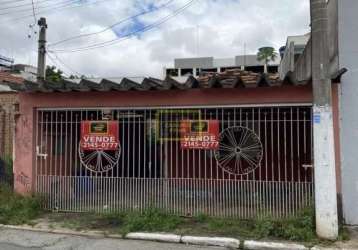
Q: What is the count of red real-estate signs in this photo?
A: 2